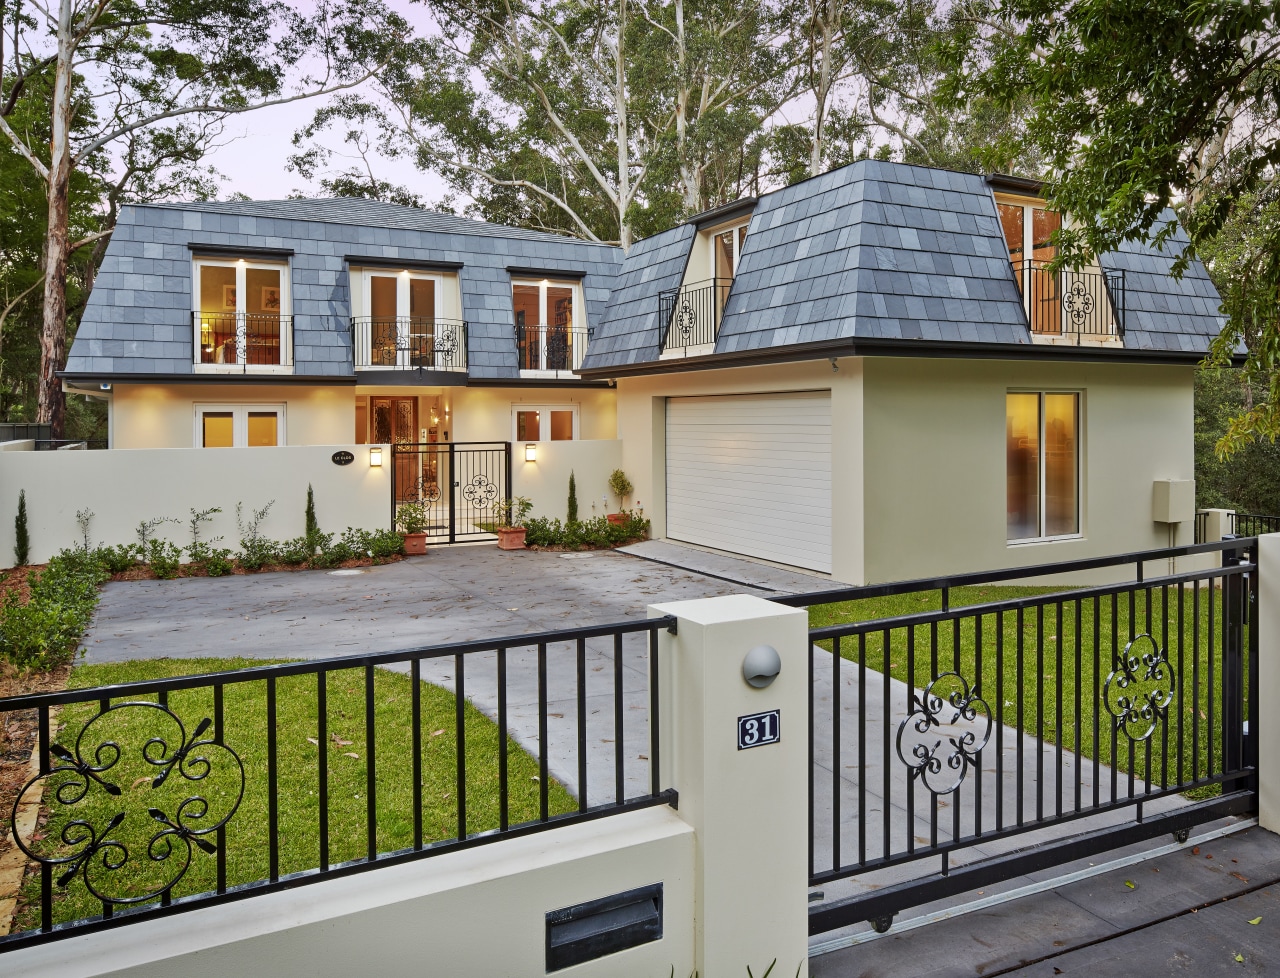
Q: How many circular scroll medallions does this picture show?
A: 11